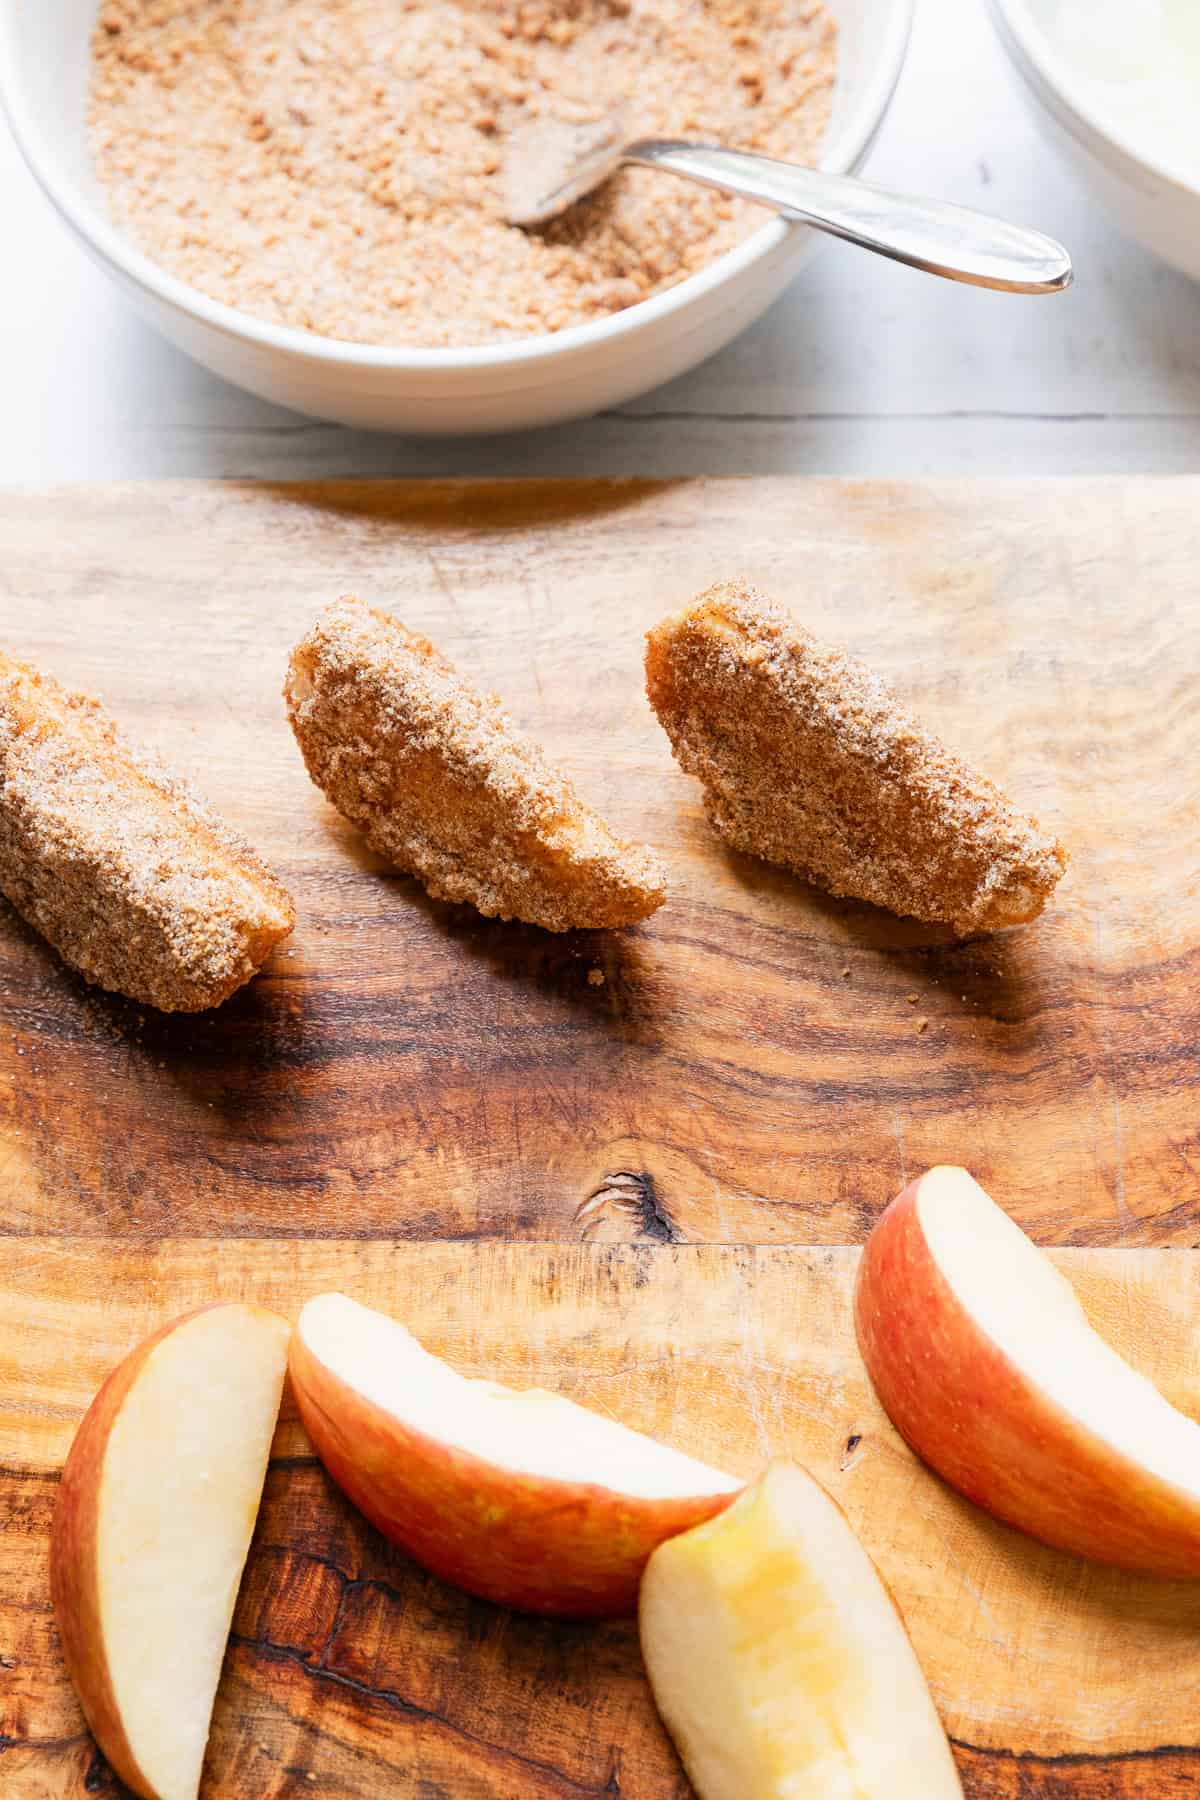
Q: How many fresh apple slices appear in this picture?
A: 4